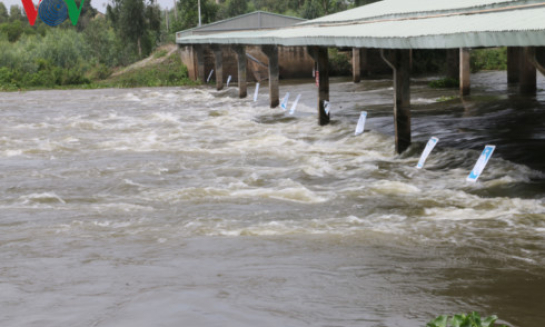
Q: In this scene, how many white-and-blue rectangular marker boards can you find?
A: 9